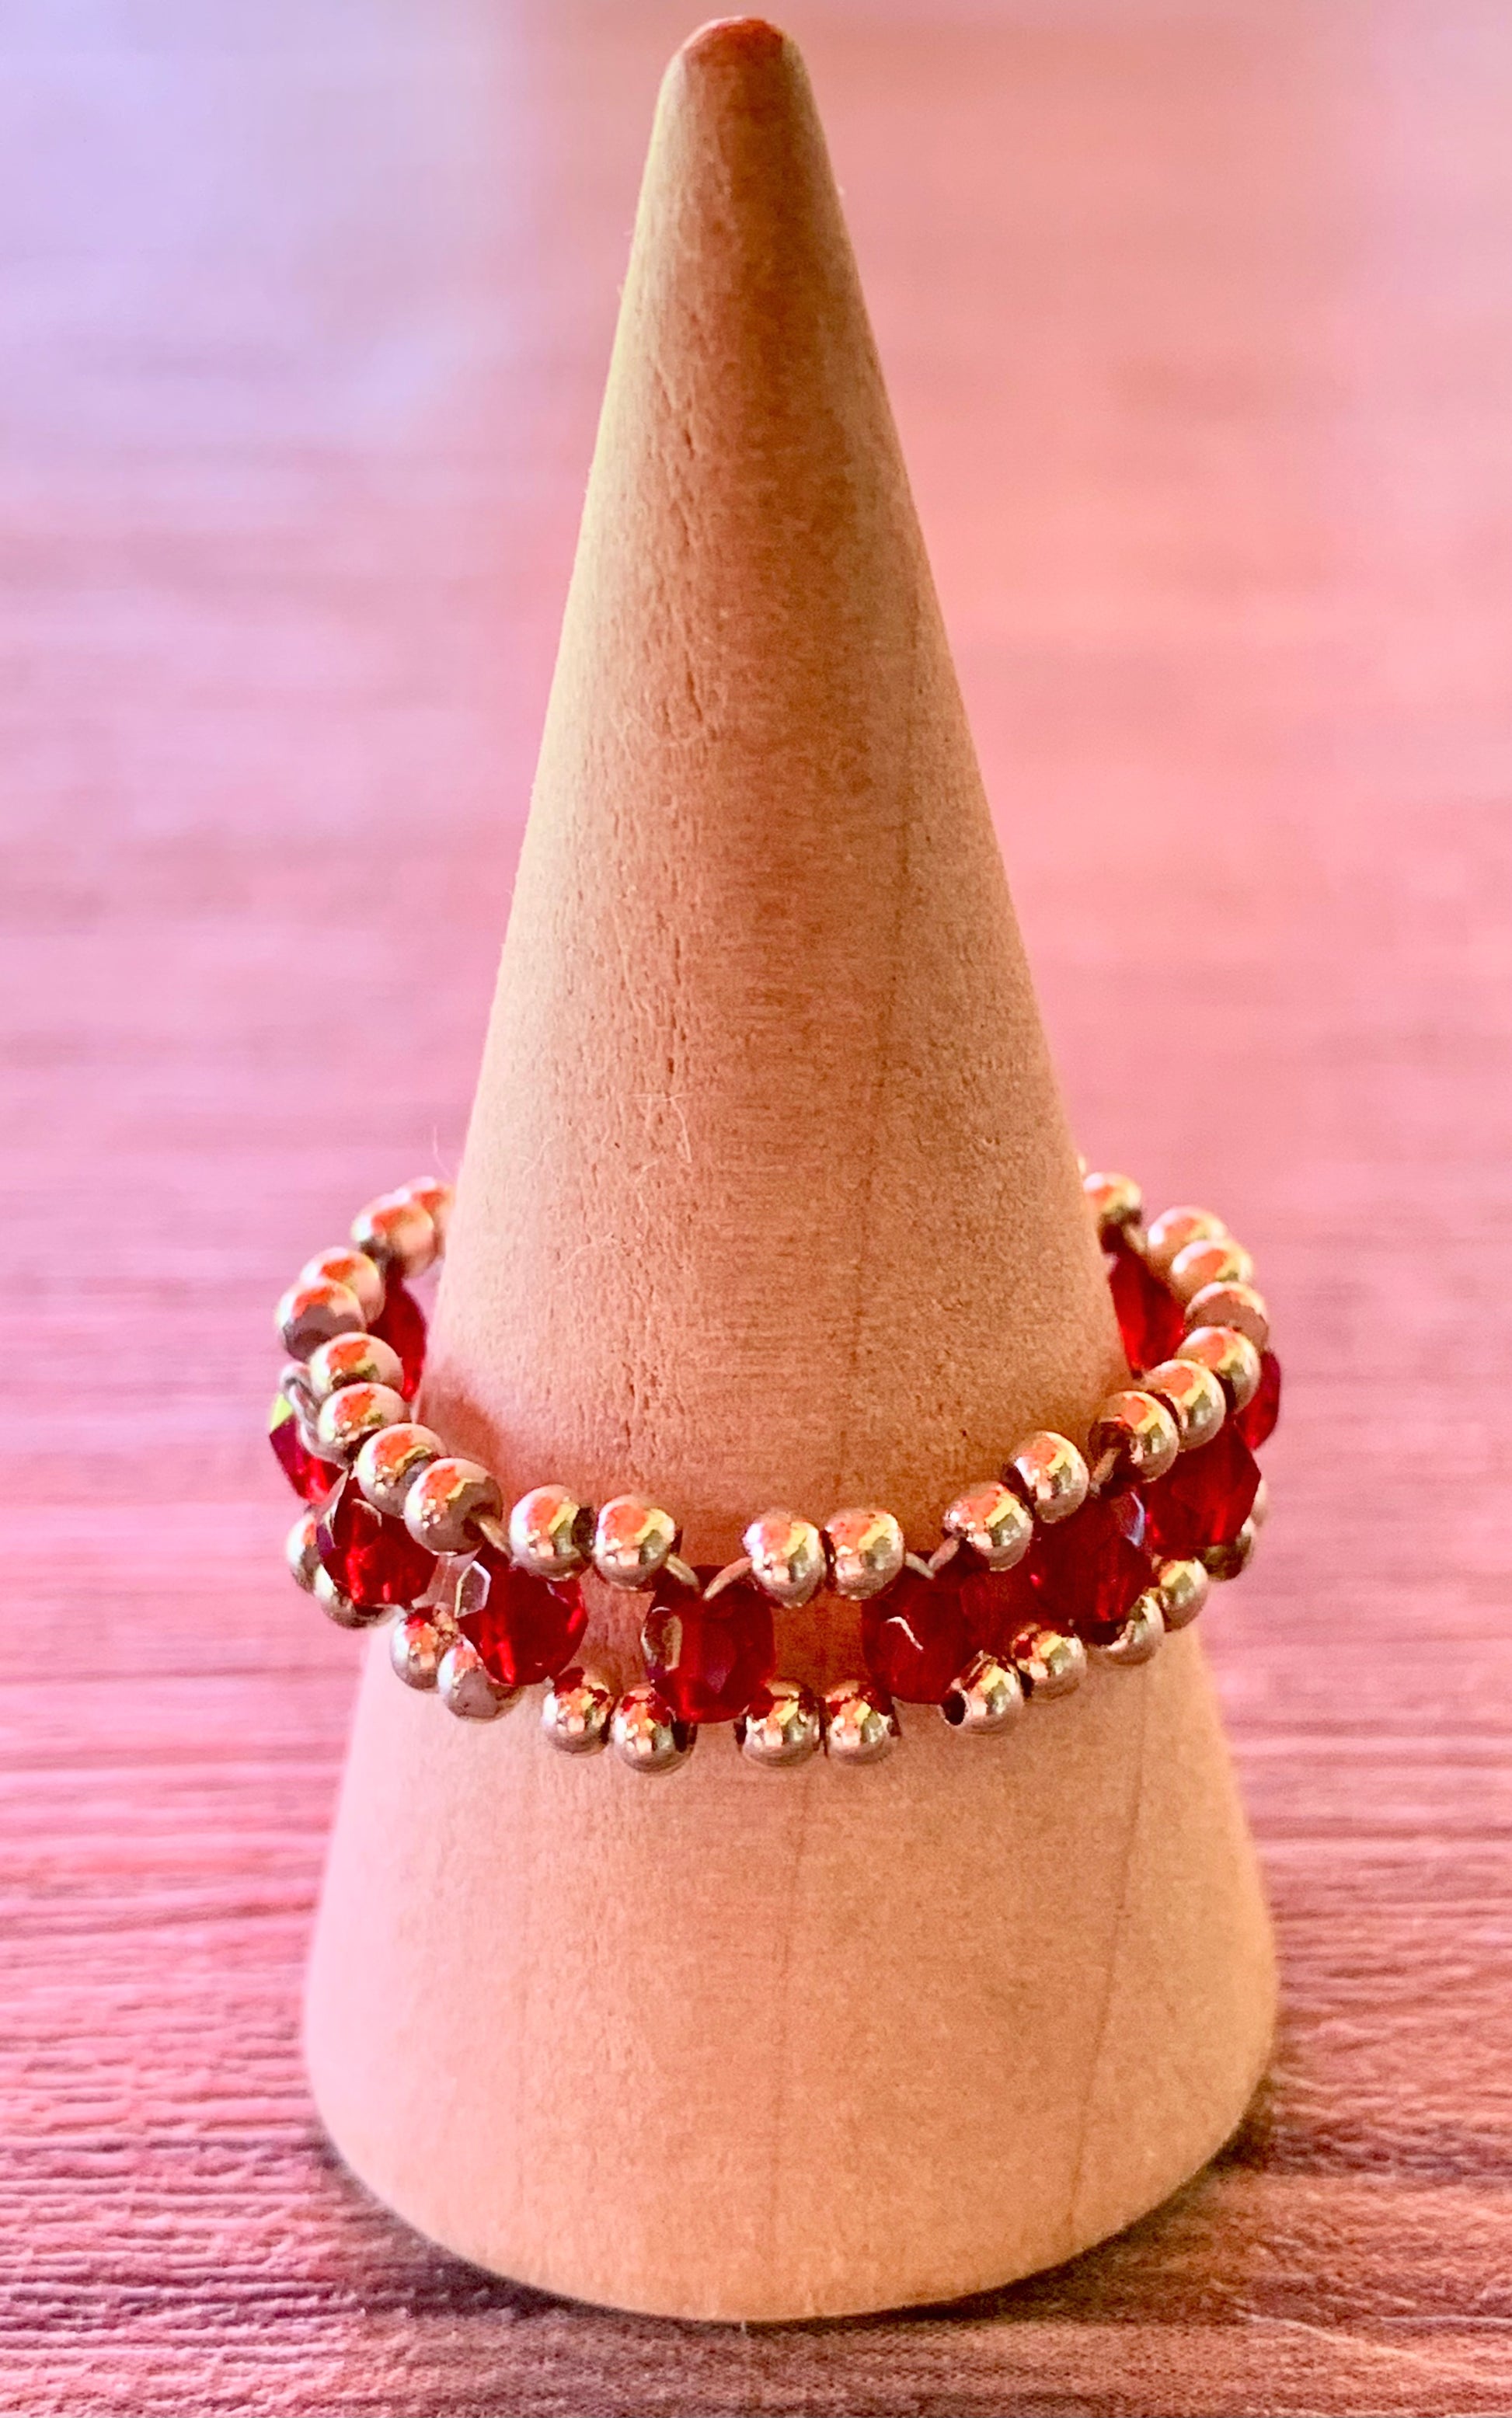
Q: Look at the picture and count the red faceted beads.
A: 10